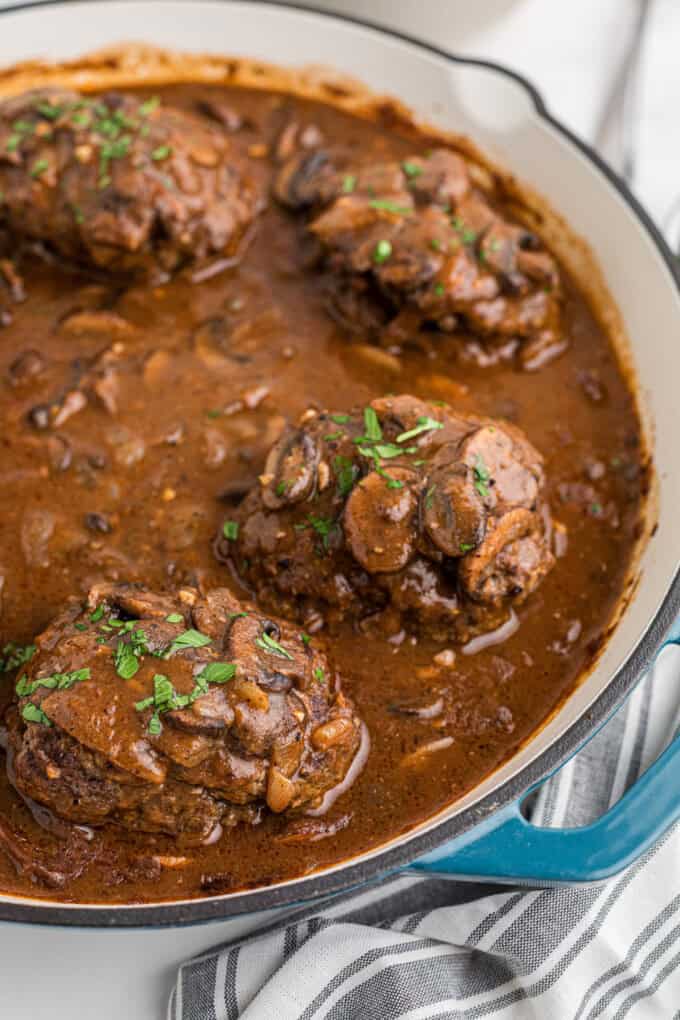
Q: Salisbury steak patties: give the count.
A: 4